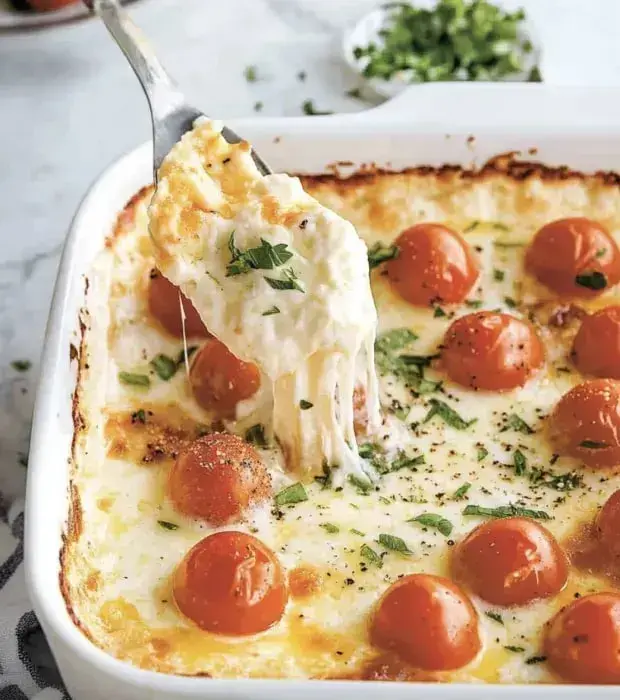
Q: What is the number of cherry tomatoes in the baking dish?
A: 13